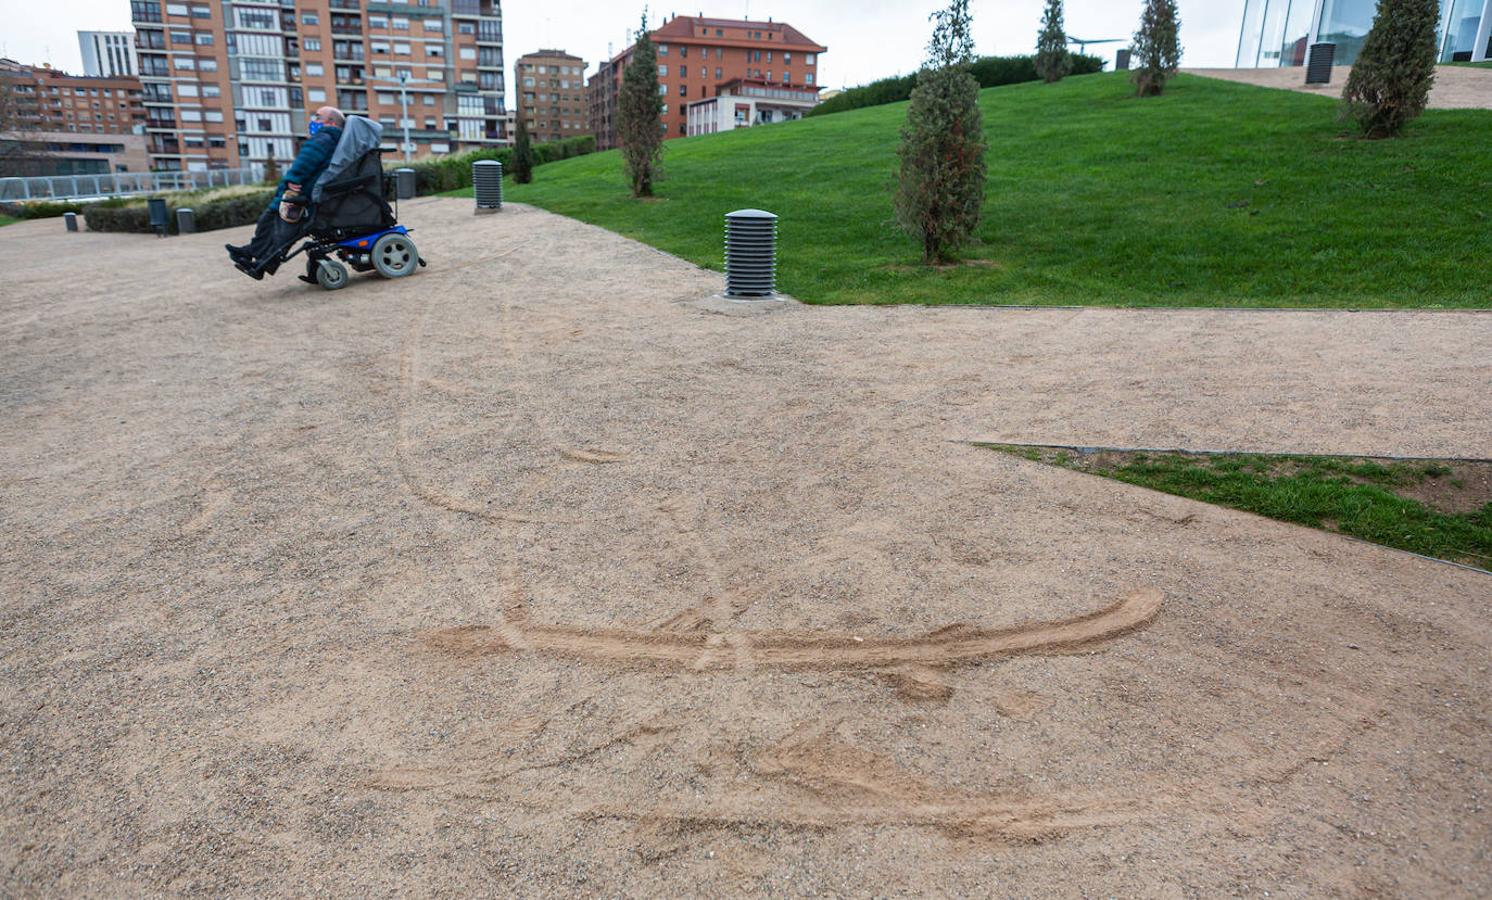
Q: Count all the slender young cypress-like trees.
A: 6